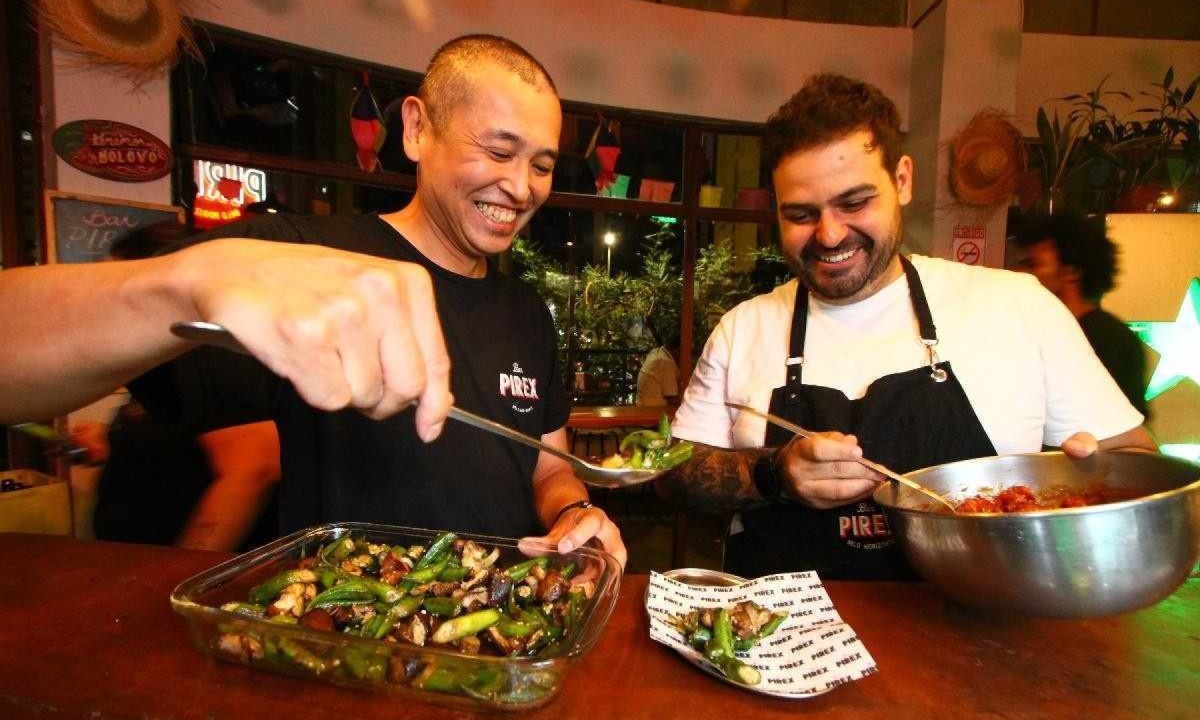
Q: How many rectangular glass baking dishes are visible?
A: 1